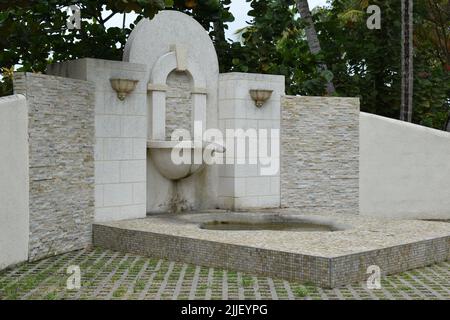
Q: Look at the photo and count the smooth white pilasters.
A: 2